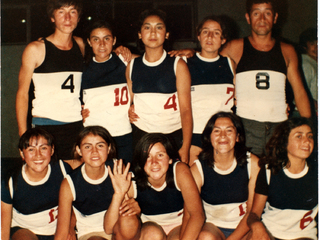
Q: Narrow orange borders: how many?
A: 0